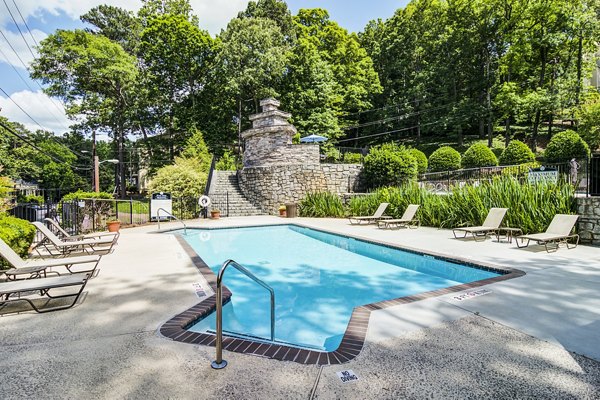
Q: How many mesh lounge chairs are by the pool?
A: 8